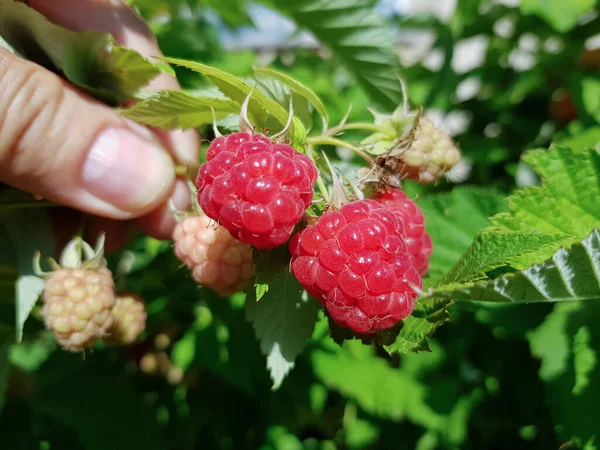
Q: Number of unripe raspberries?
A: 4